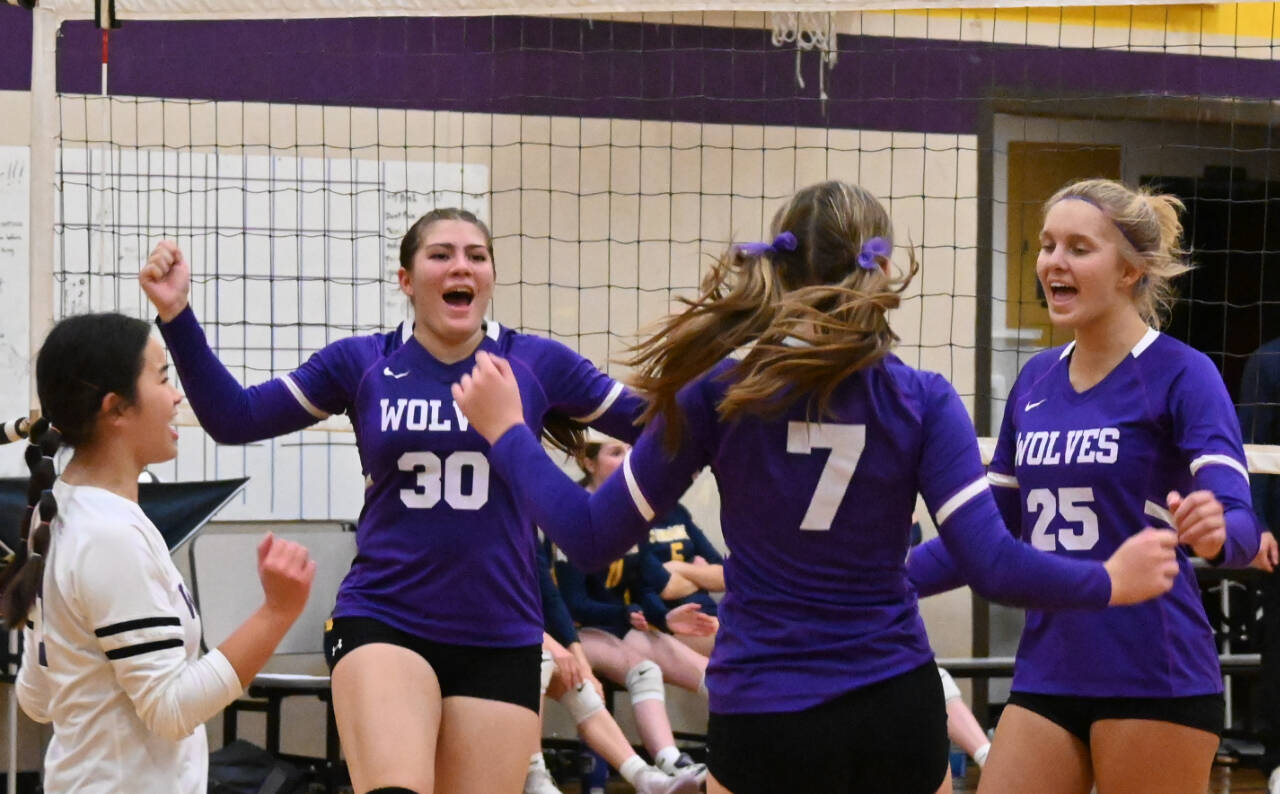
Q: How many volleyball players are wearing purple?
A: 3